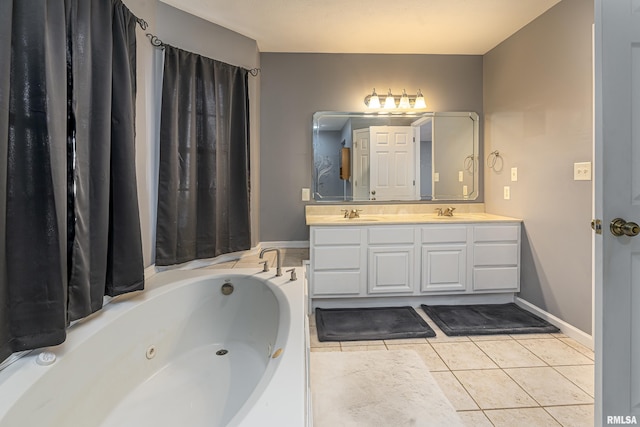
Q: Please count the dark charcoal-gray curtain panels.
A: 3